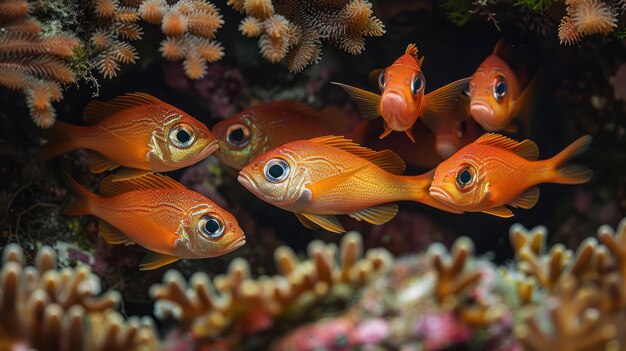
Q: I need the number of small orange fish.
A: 8